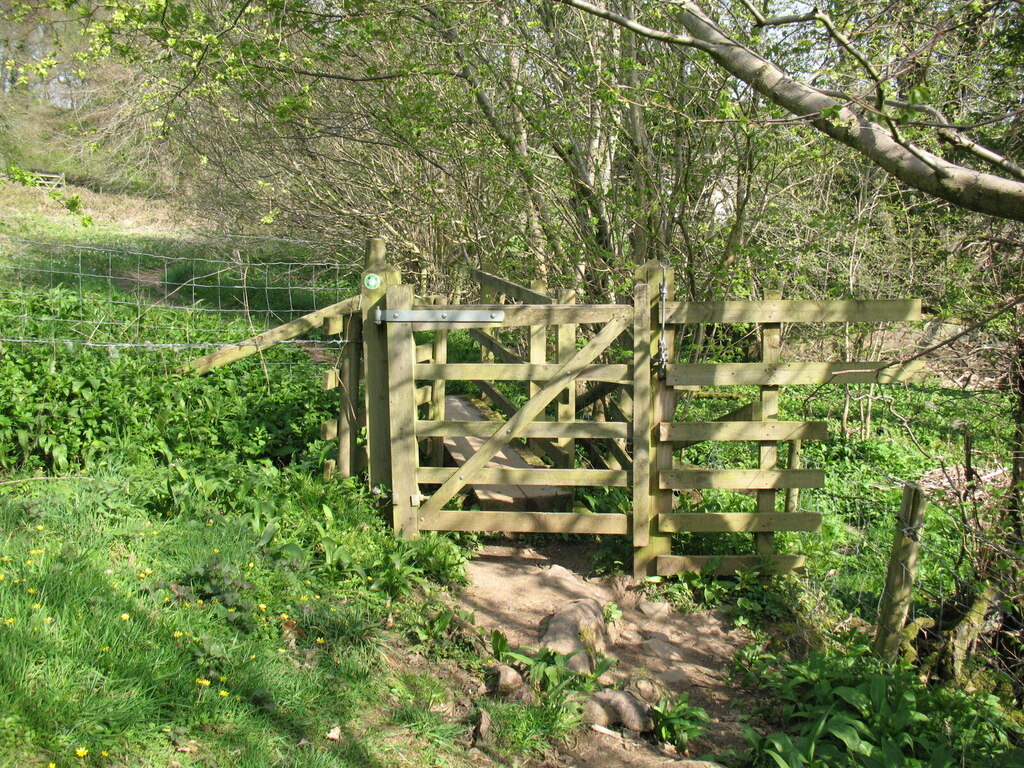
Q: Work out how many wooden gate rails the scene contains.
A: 5